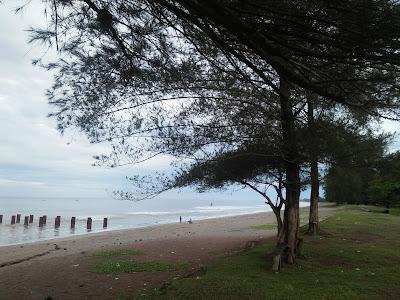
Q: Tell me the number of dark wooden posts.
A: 11